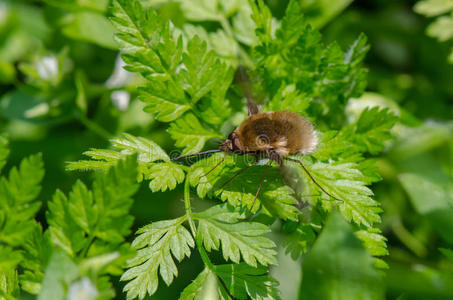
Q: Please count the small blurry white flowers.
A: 4